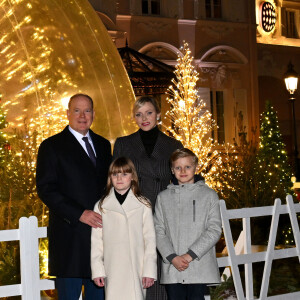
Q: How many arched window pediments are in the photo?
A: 2